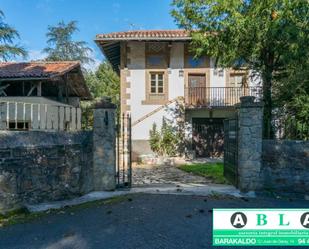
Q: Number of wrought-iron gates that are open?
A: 2